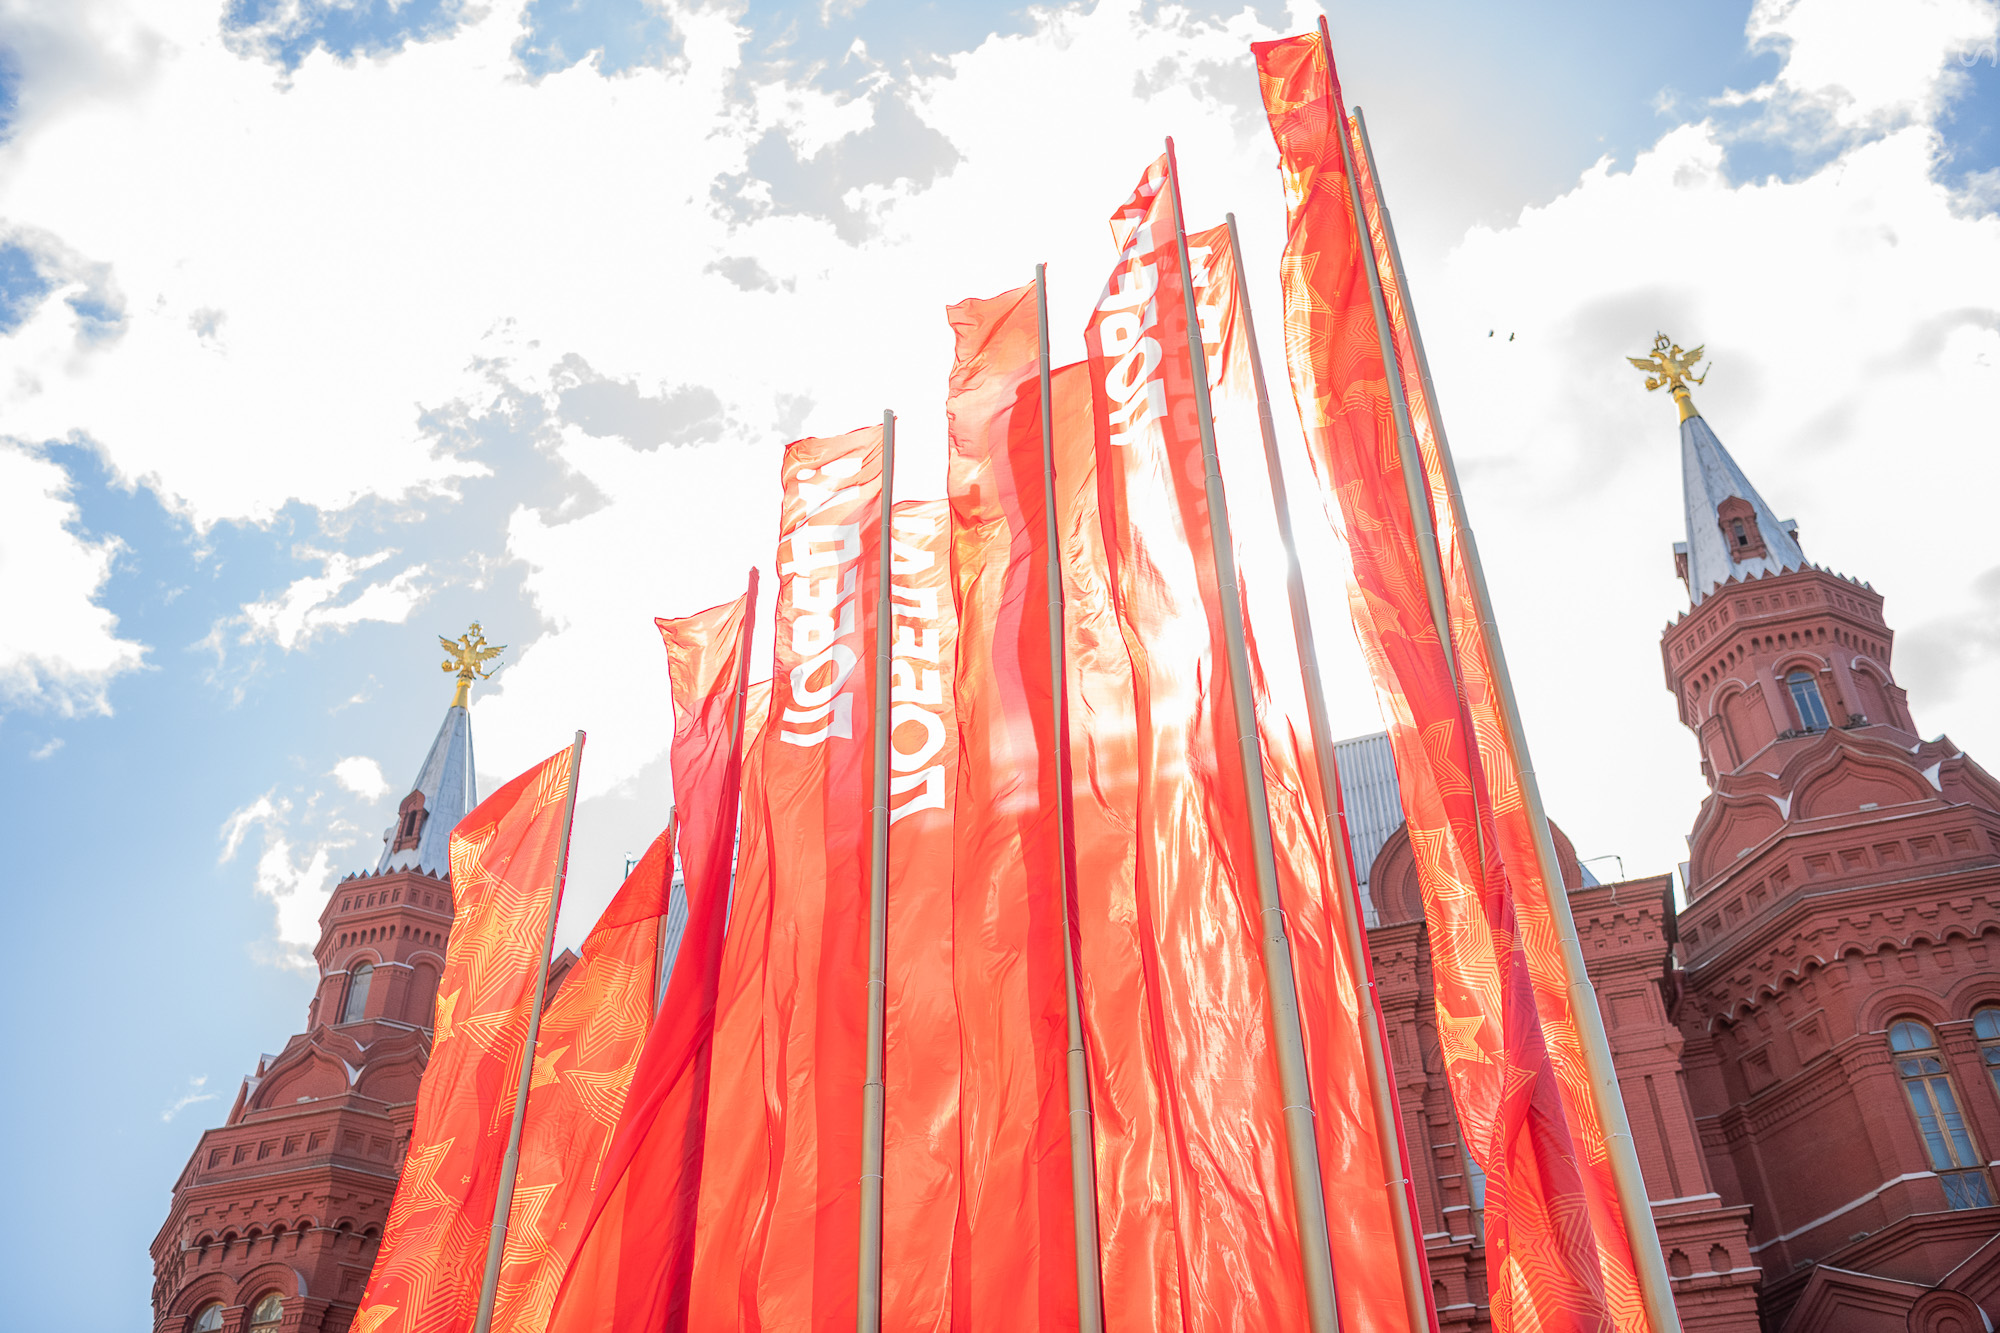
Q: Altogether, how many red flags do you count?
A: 12